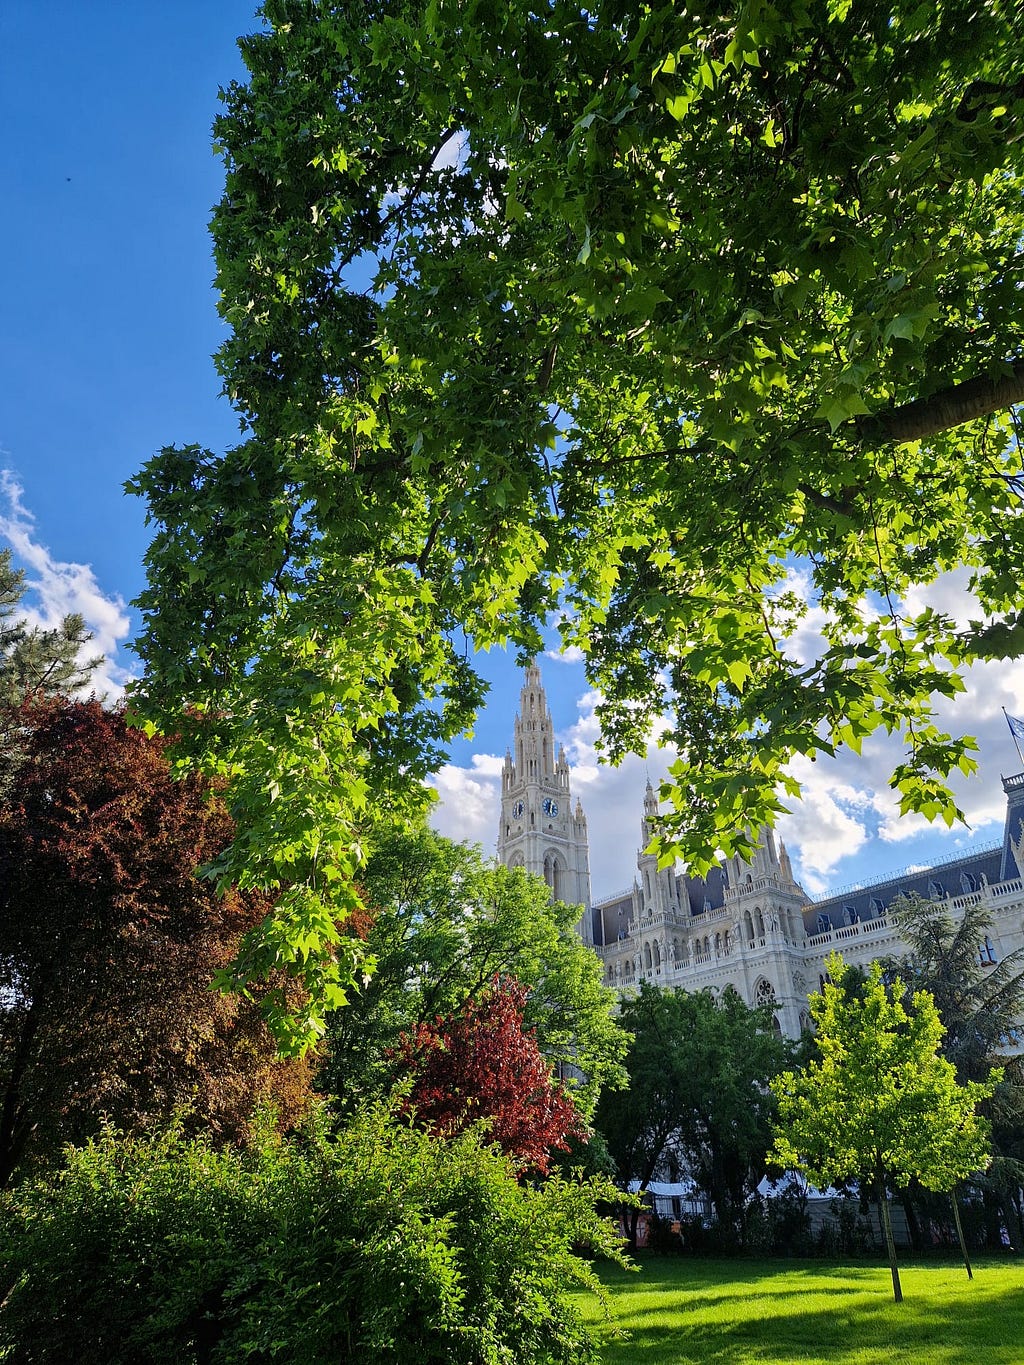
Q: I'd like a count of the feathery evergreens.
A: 2